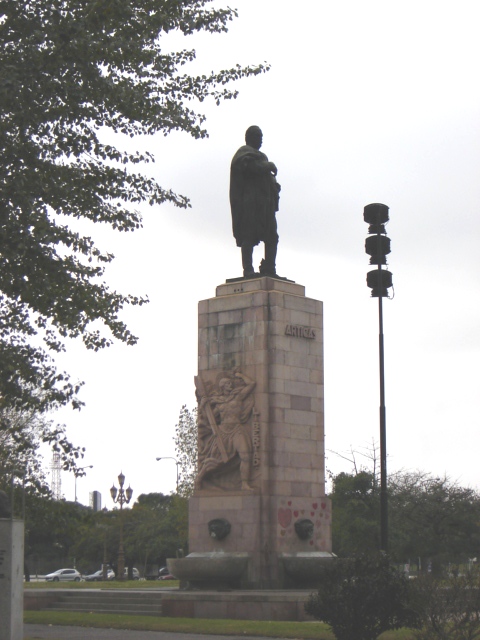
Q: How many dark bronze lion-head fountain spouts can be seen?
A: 2